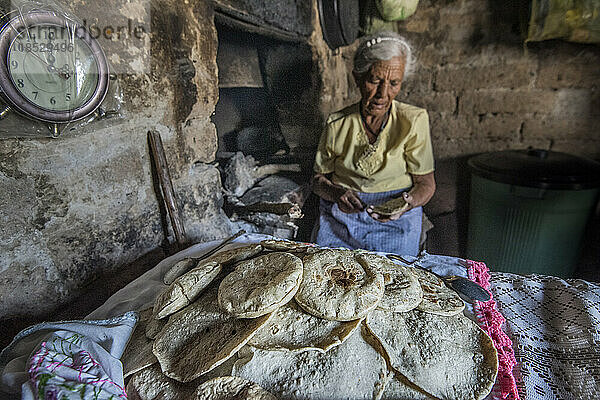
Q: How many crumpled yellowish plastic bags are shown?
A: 1